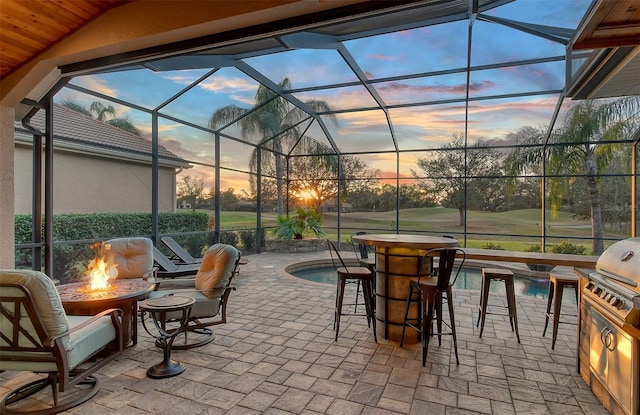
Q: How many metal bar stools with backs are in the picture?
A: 4